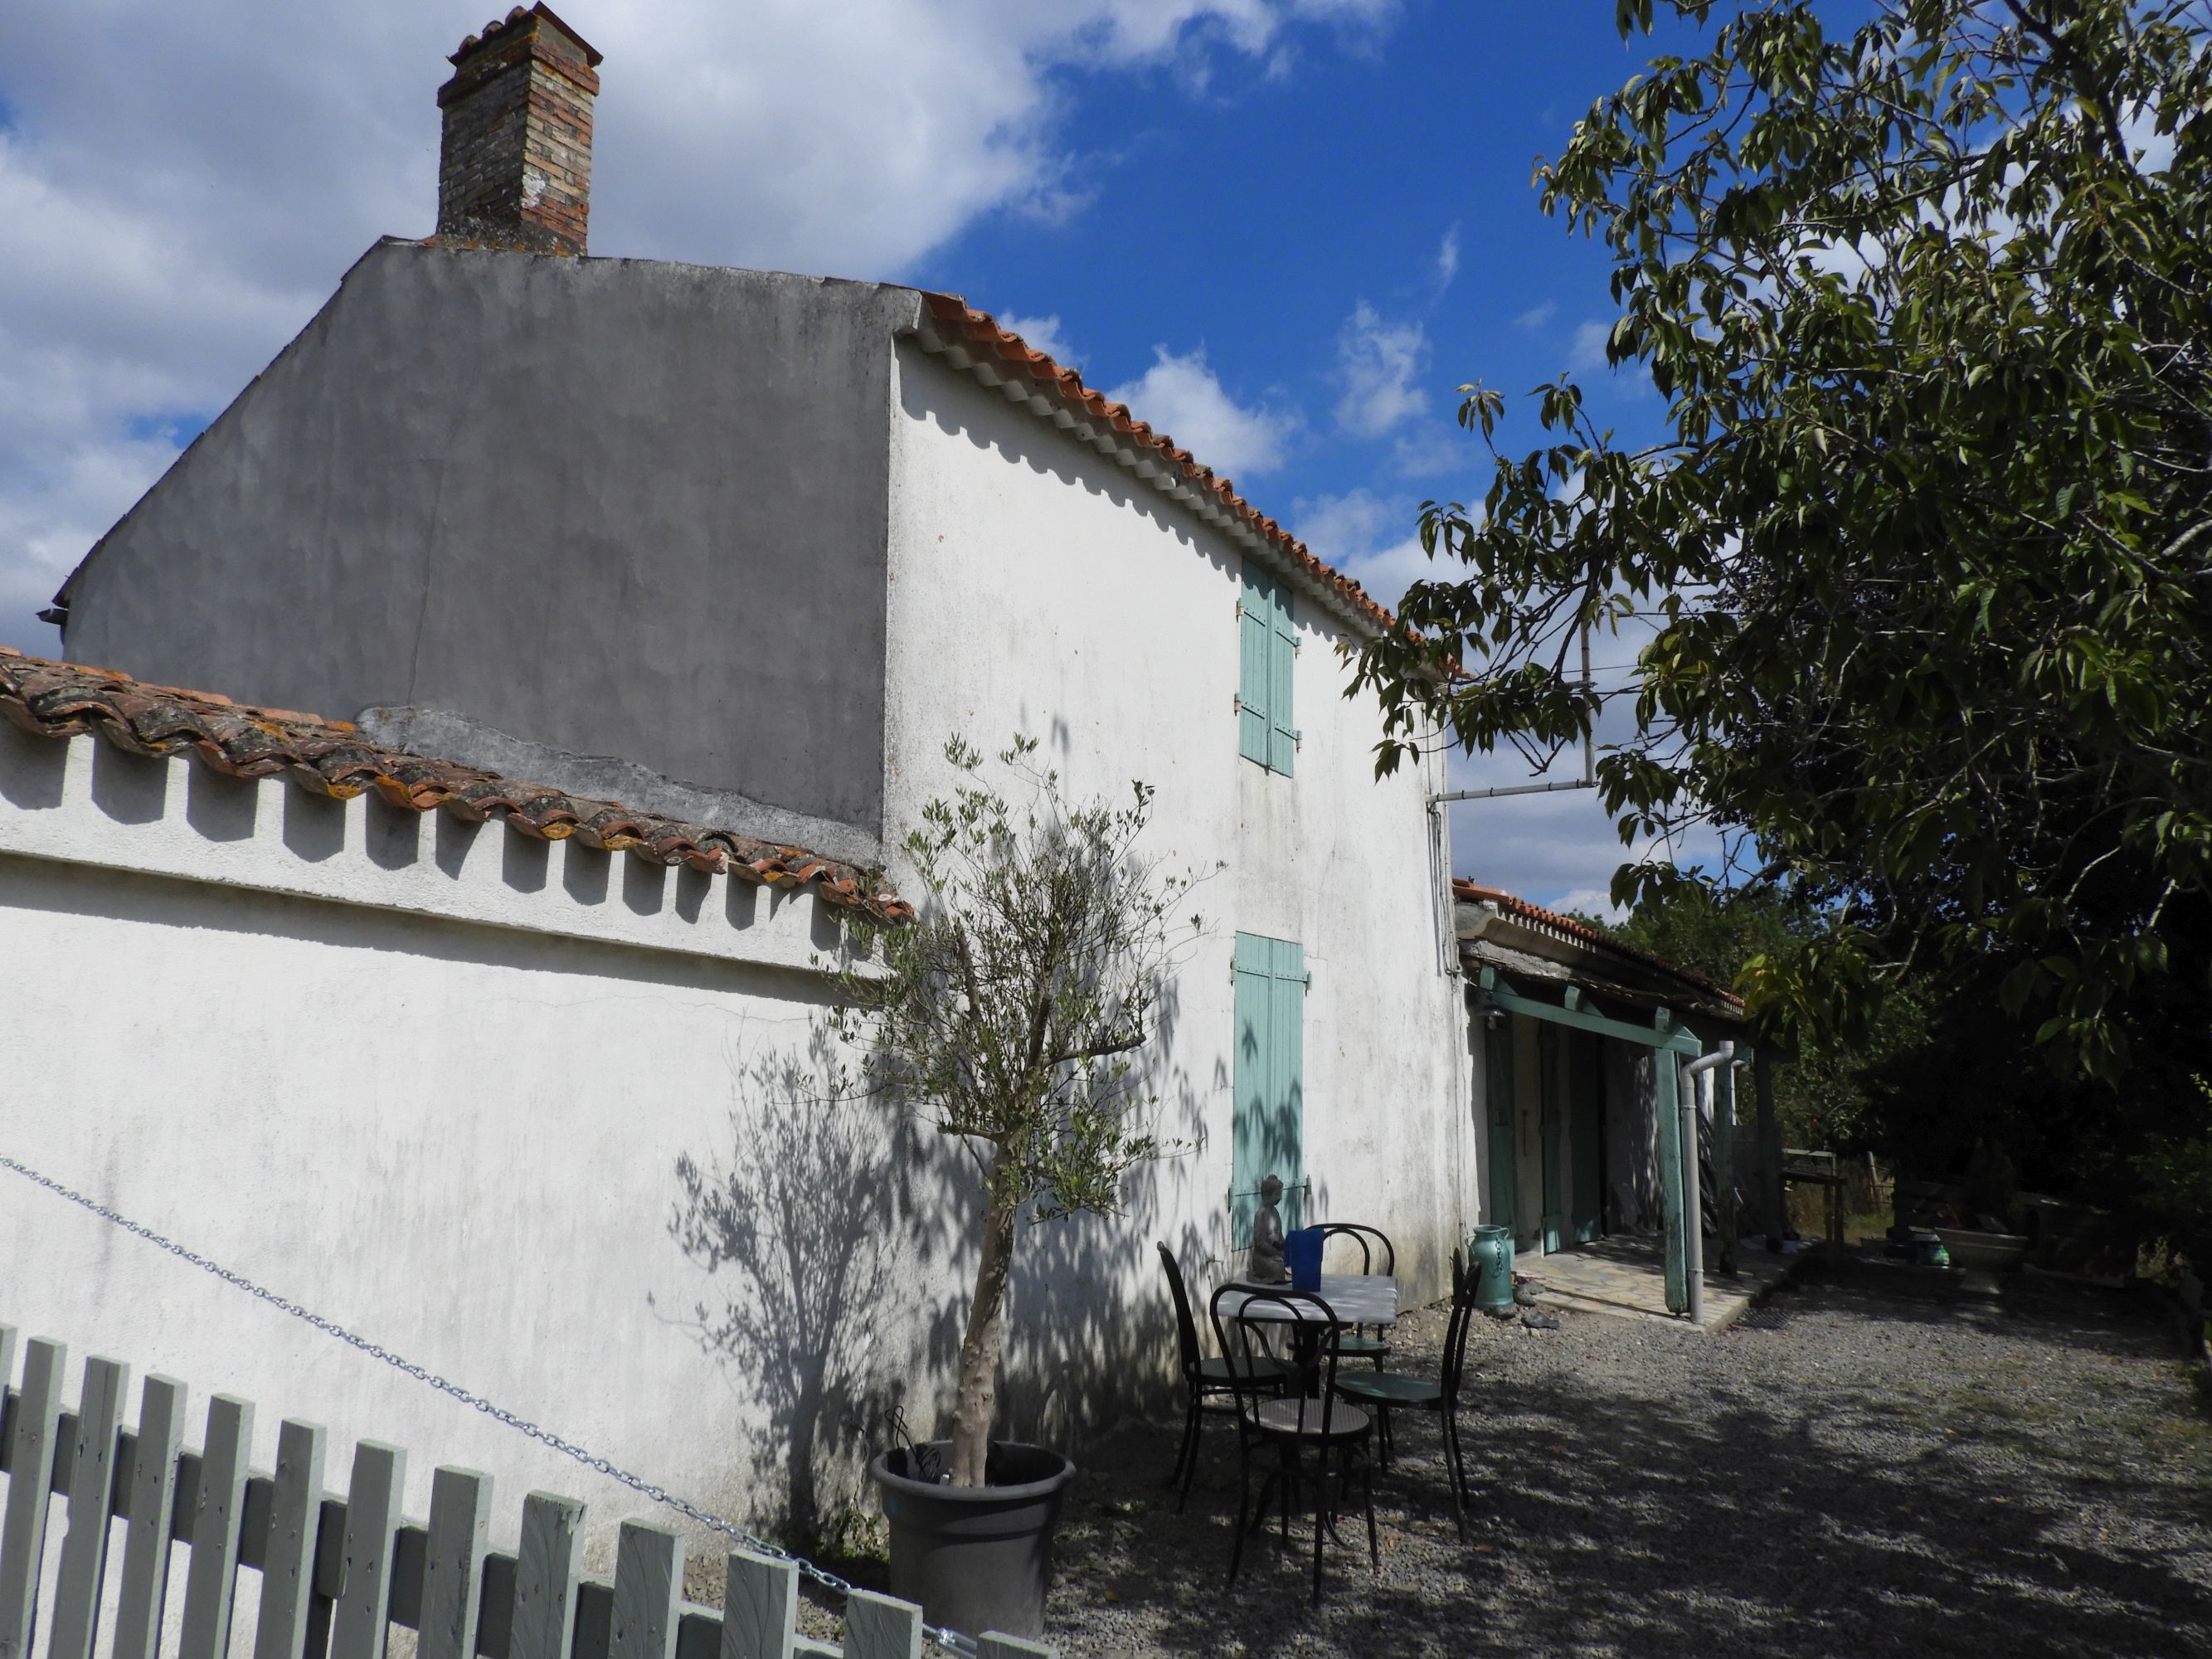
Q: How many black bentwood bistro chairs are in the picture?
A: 4